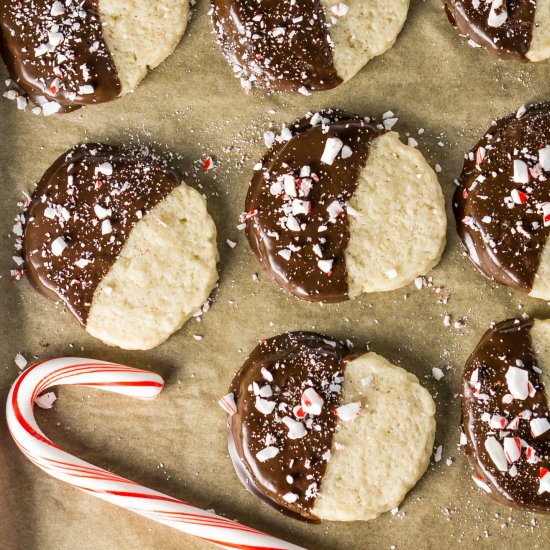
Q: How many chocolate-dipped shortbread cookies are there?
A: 8